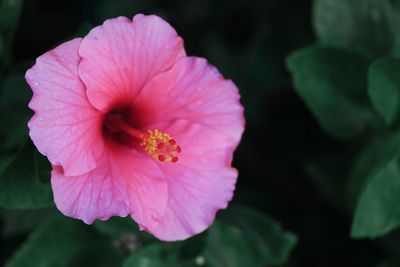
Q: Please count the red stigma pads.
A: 5